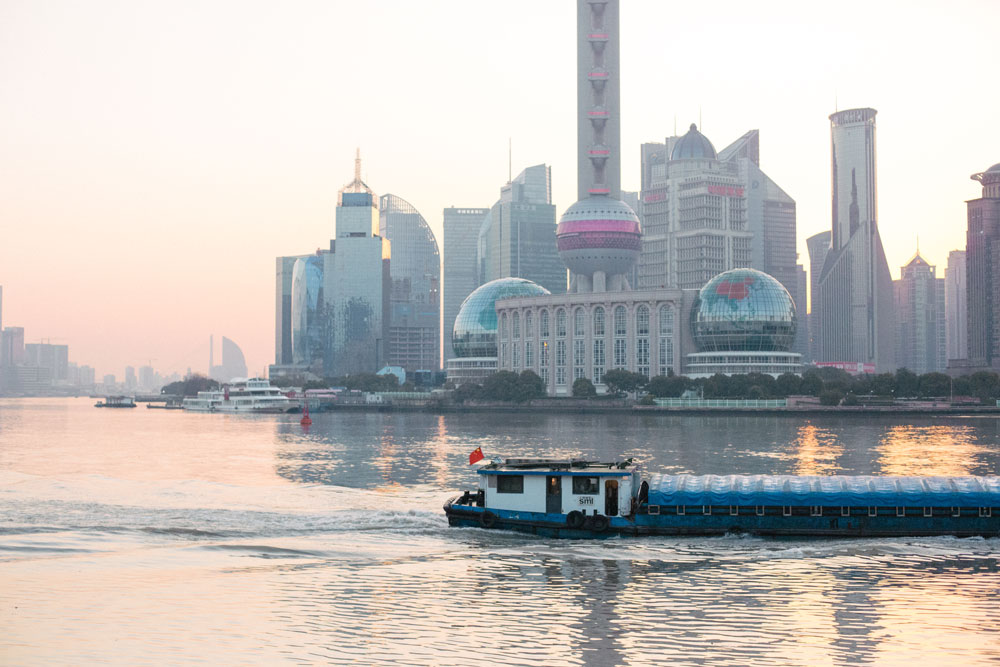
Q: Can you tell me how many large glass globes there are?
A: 2